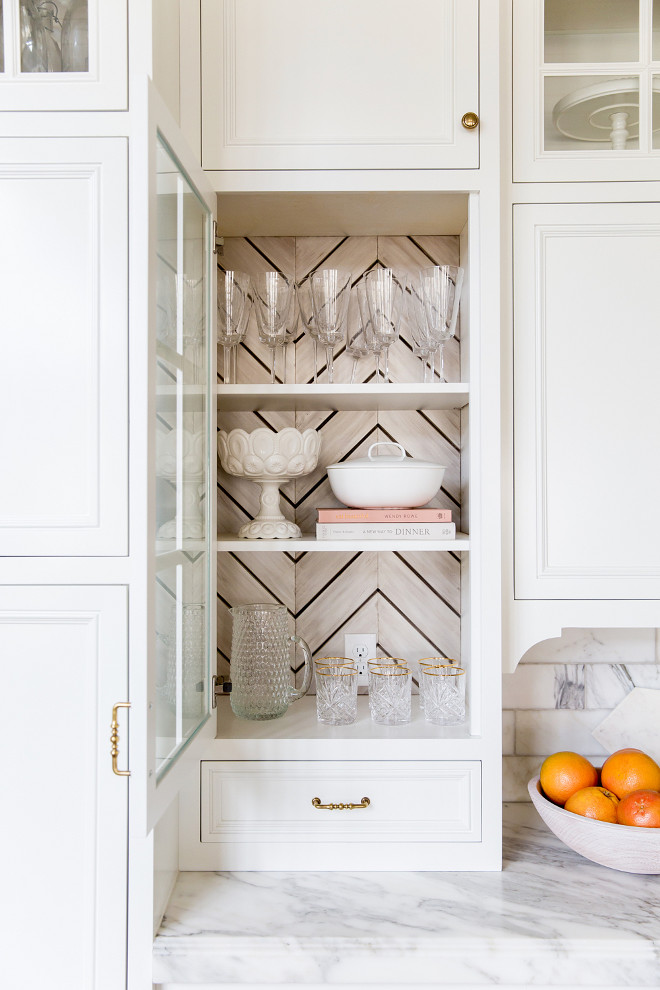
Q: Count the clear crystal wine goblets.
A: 12